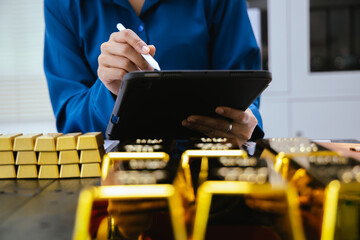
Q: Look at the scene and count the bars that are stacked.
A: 15